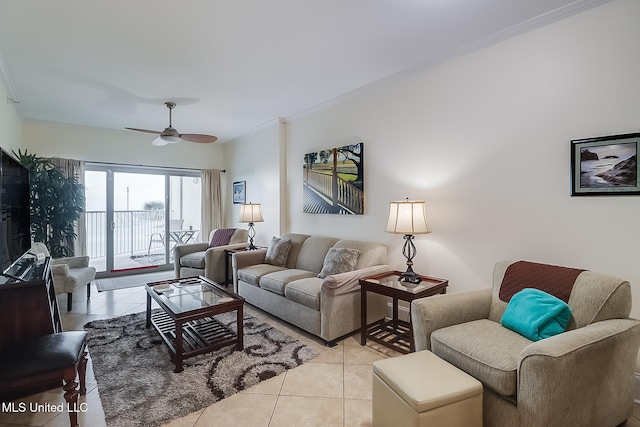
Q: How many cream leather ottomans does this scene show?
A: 1